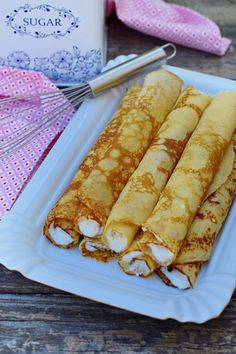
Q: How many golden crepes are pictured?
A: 7